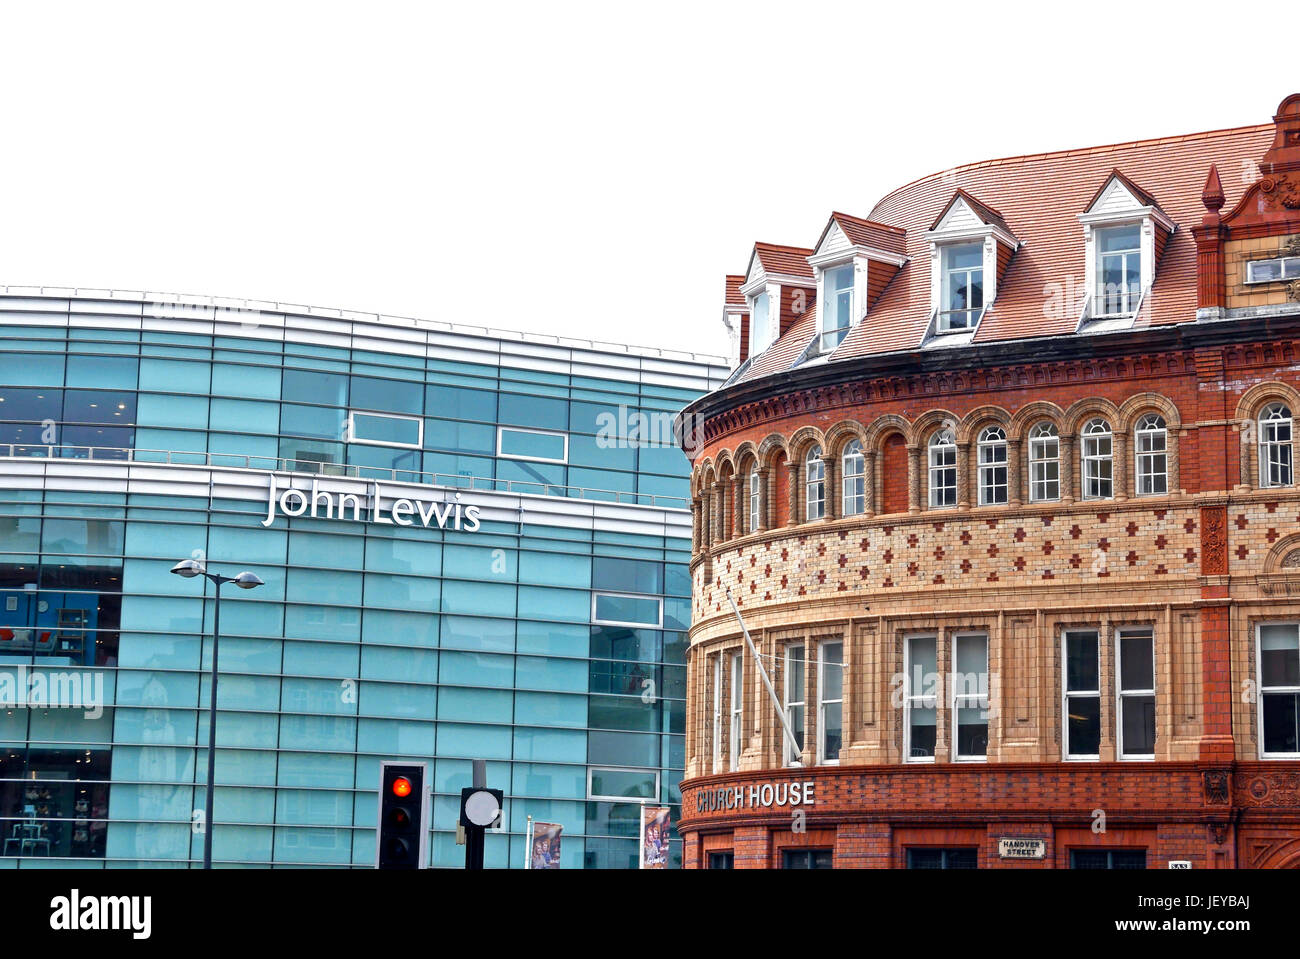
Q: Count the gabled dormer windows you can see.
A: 5